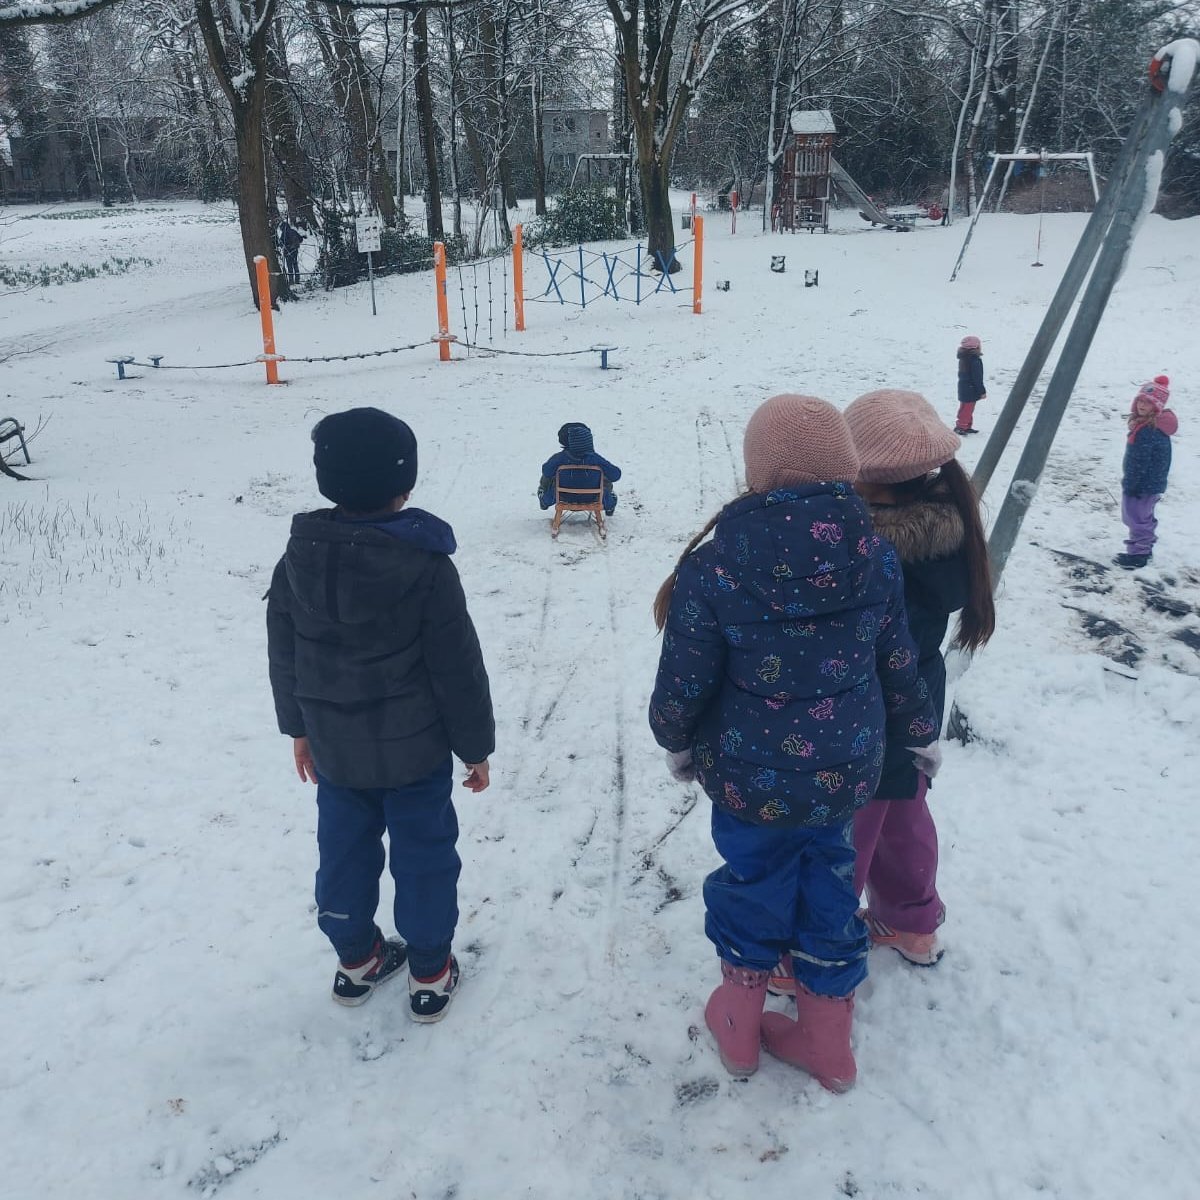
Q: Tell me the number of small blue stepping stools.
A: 3